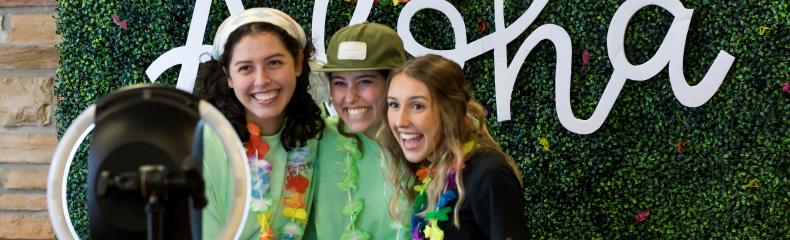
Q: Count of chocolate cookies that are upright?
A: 0